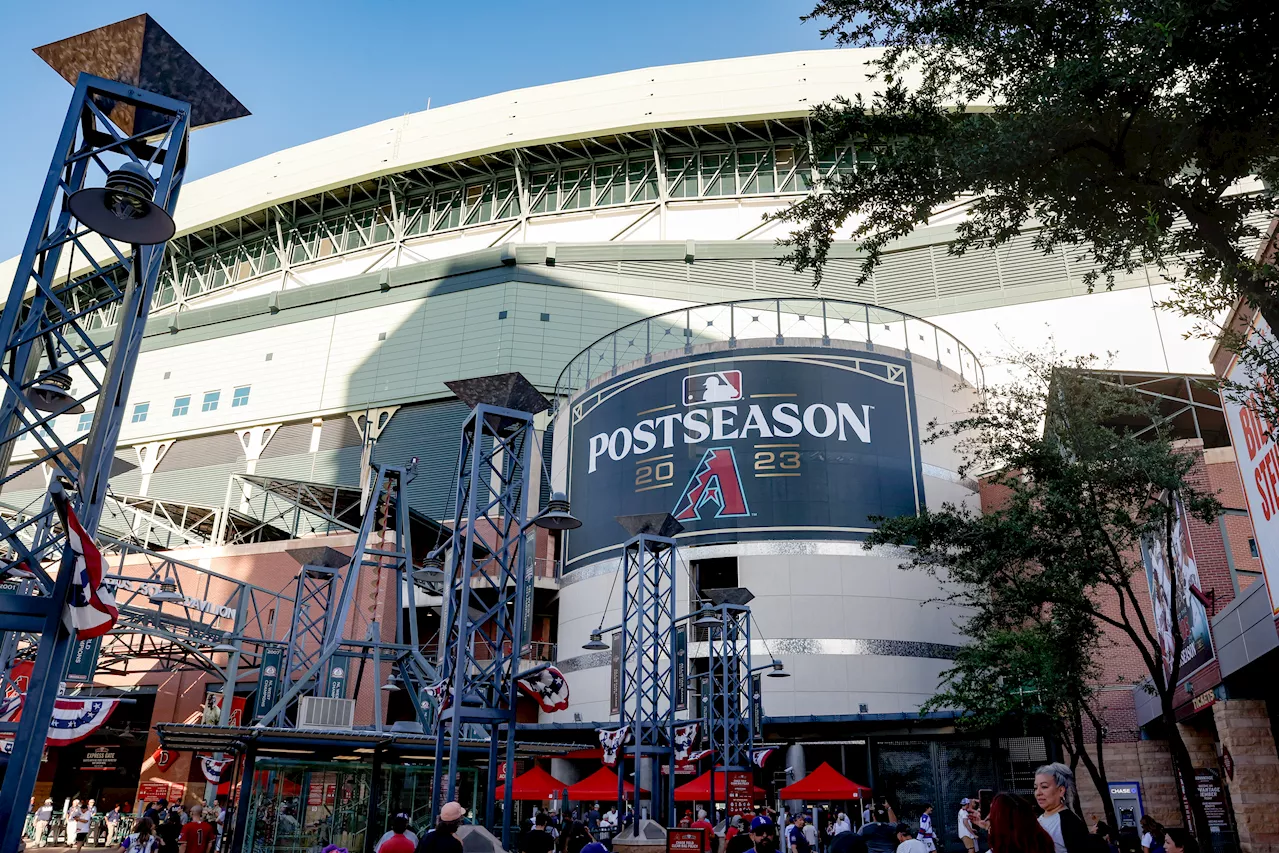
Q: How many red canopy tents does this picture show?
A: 4